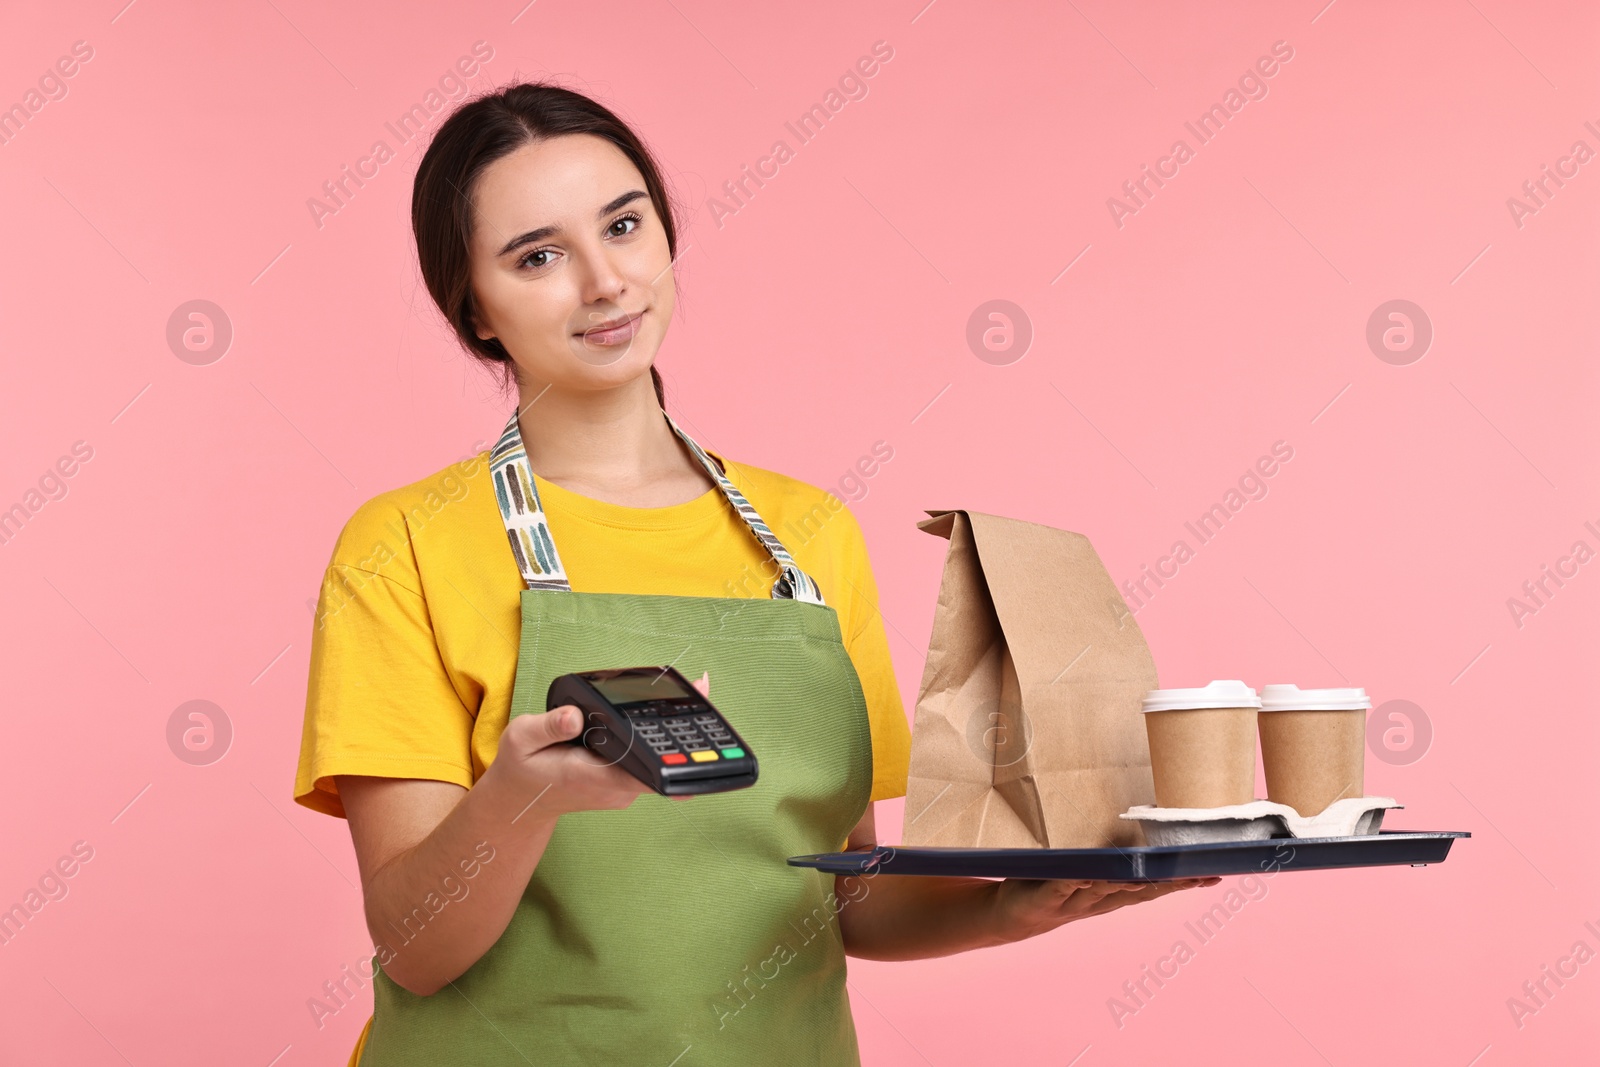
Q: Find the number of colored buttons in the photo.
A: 3